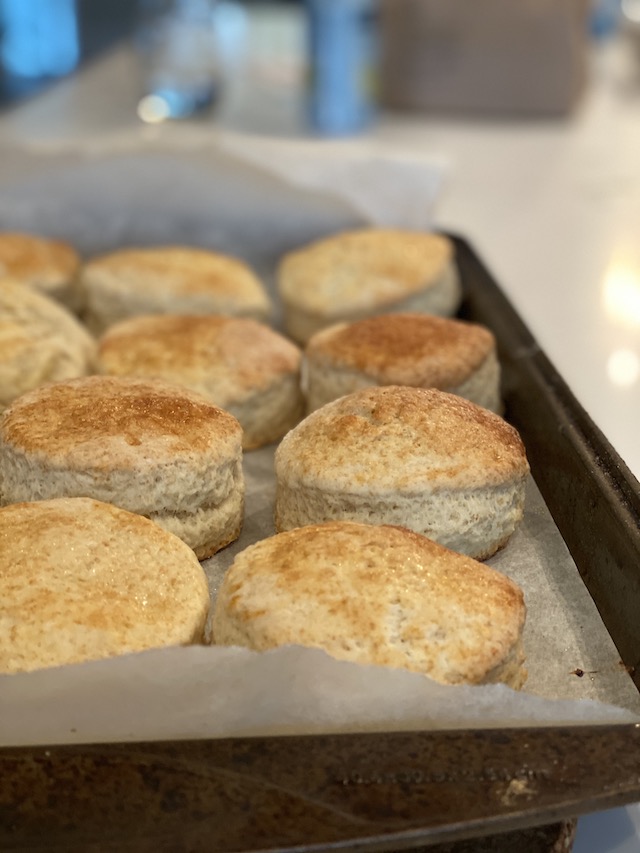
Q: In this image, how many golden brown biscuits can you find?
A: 10